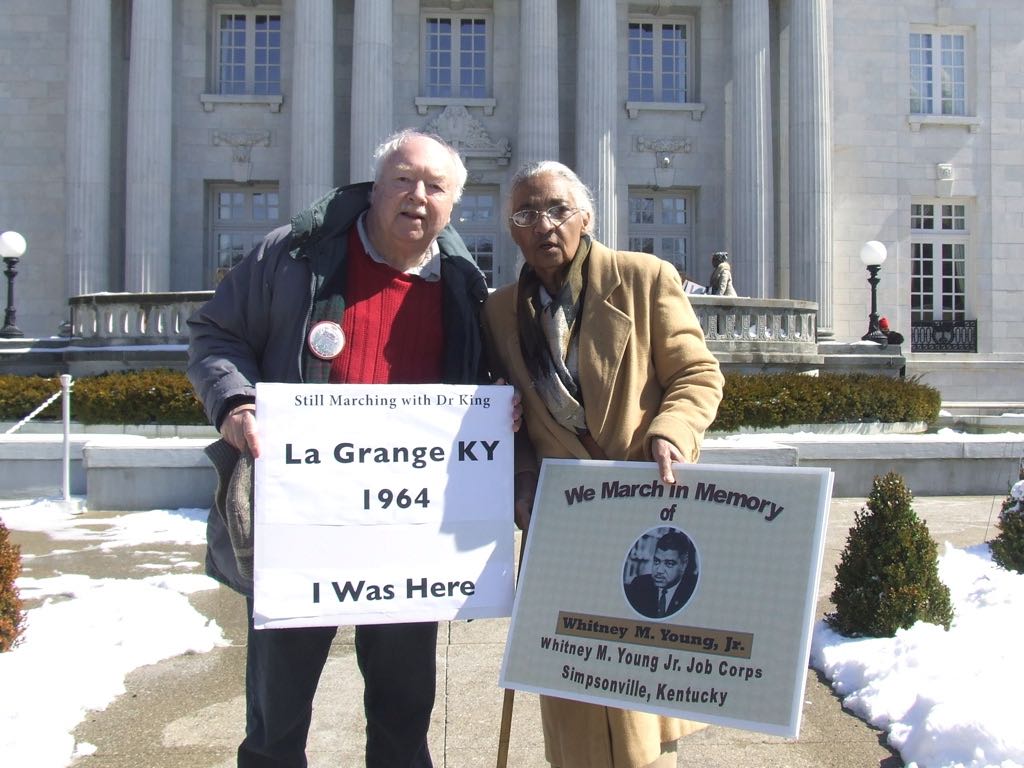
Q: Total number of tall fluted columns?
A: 8